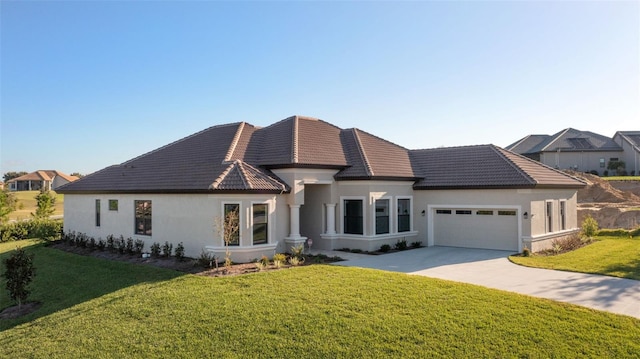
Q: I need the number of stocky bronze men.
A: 0